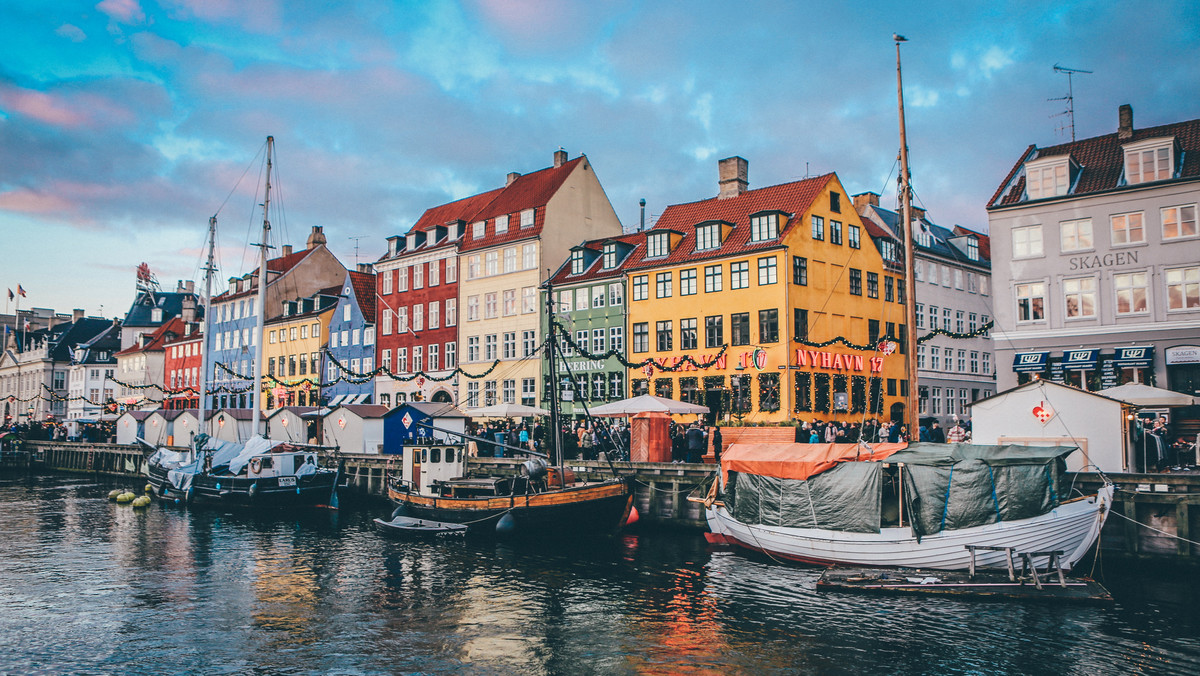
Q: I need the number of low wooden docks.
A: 1